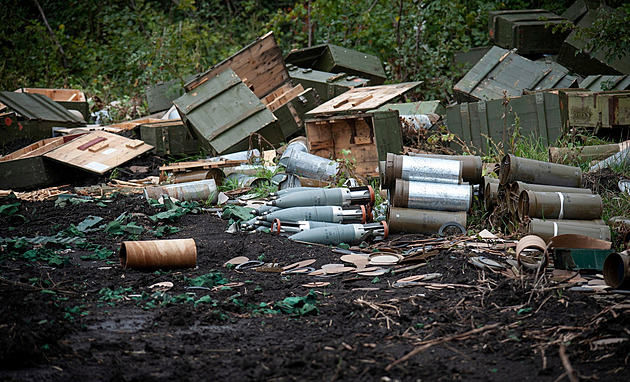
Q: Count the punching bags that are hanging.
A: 0